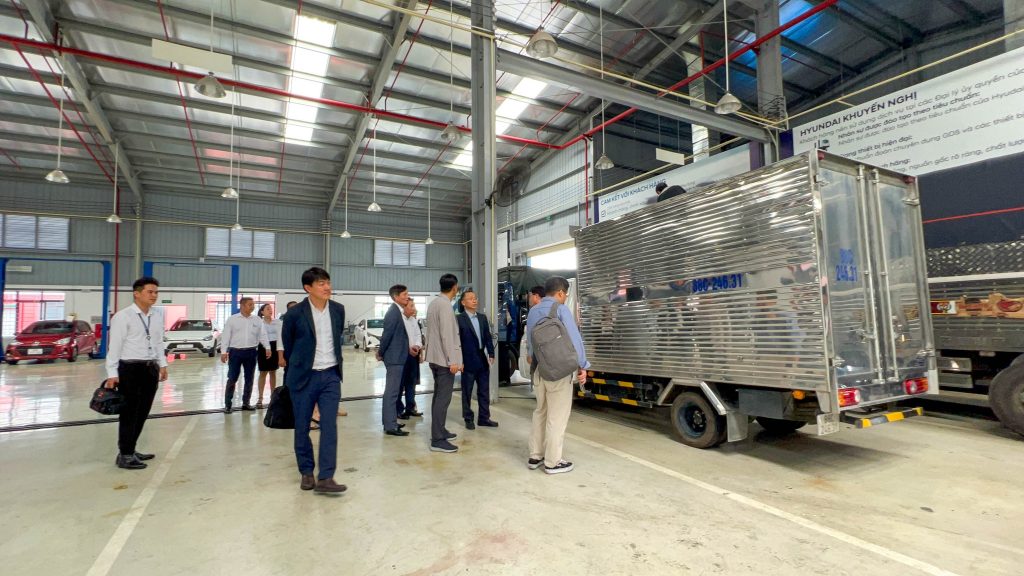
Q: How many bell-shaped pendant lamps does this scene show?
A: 12